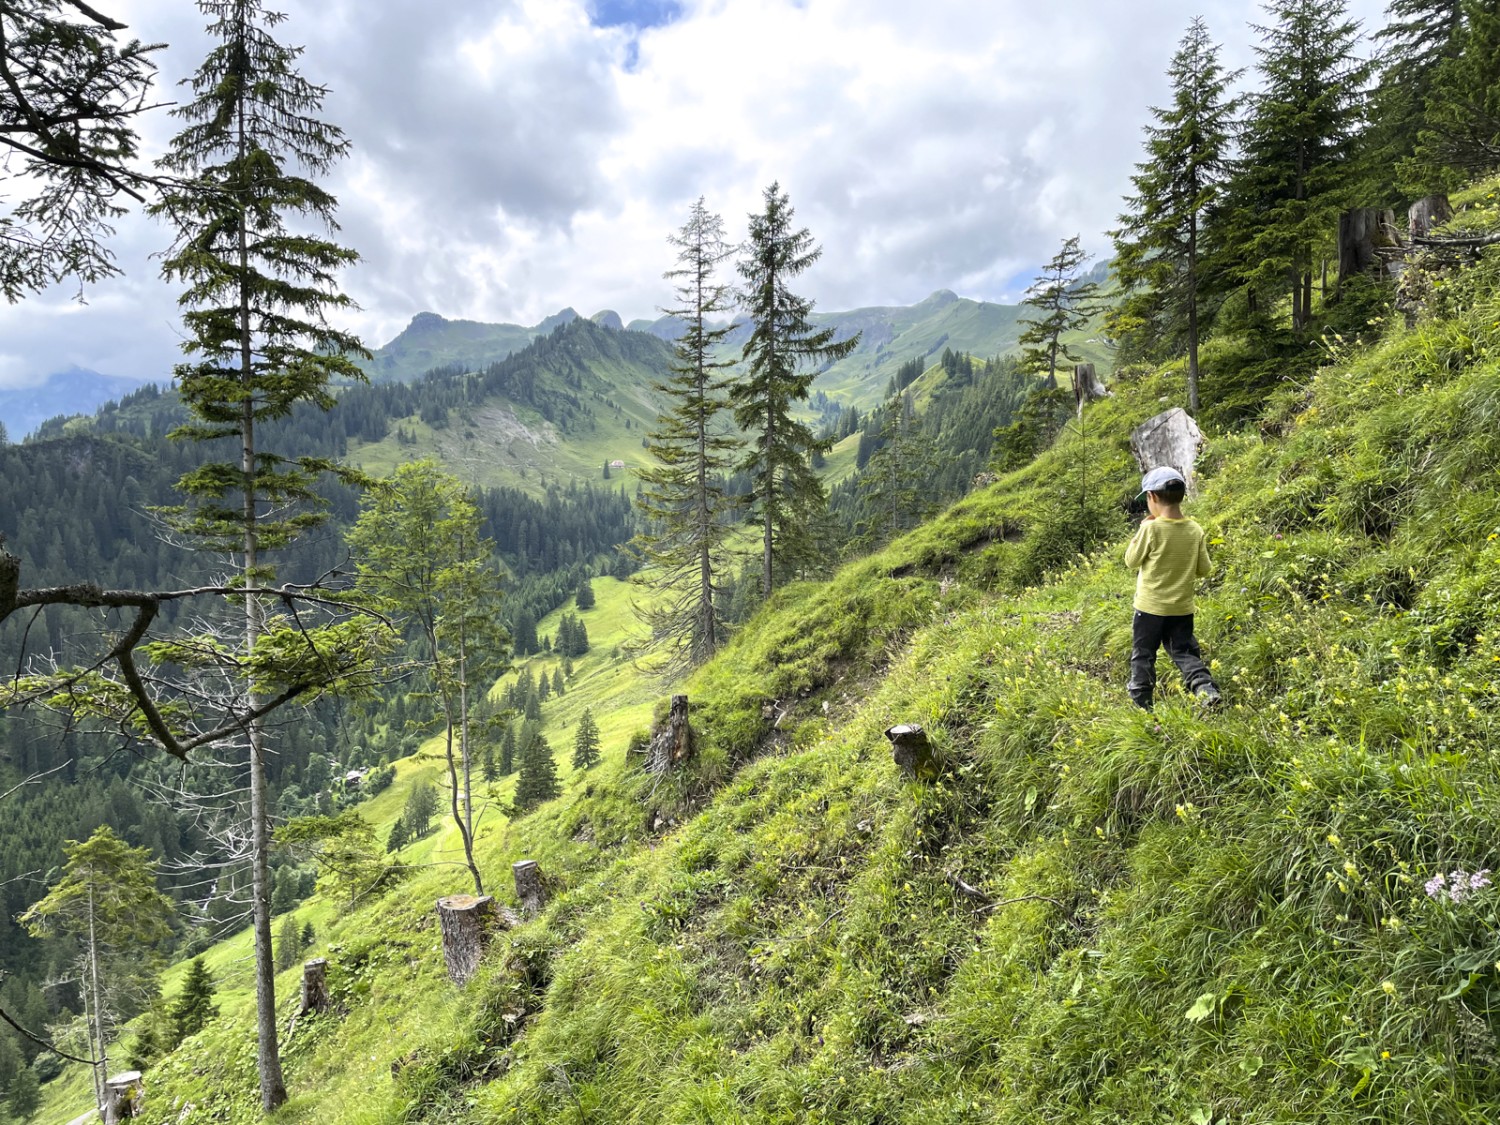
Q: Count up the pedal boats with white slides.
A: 0